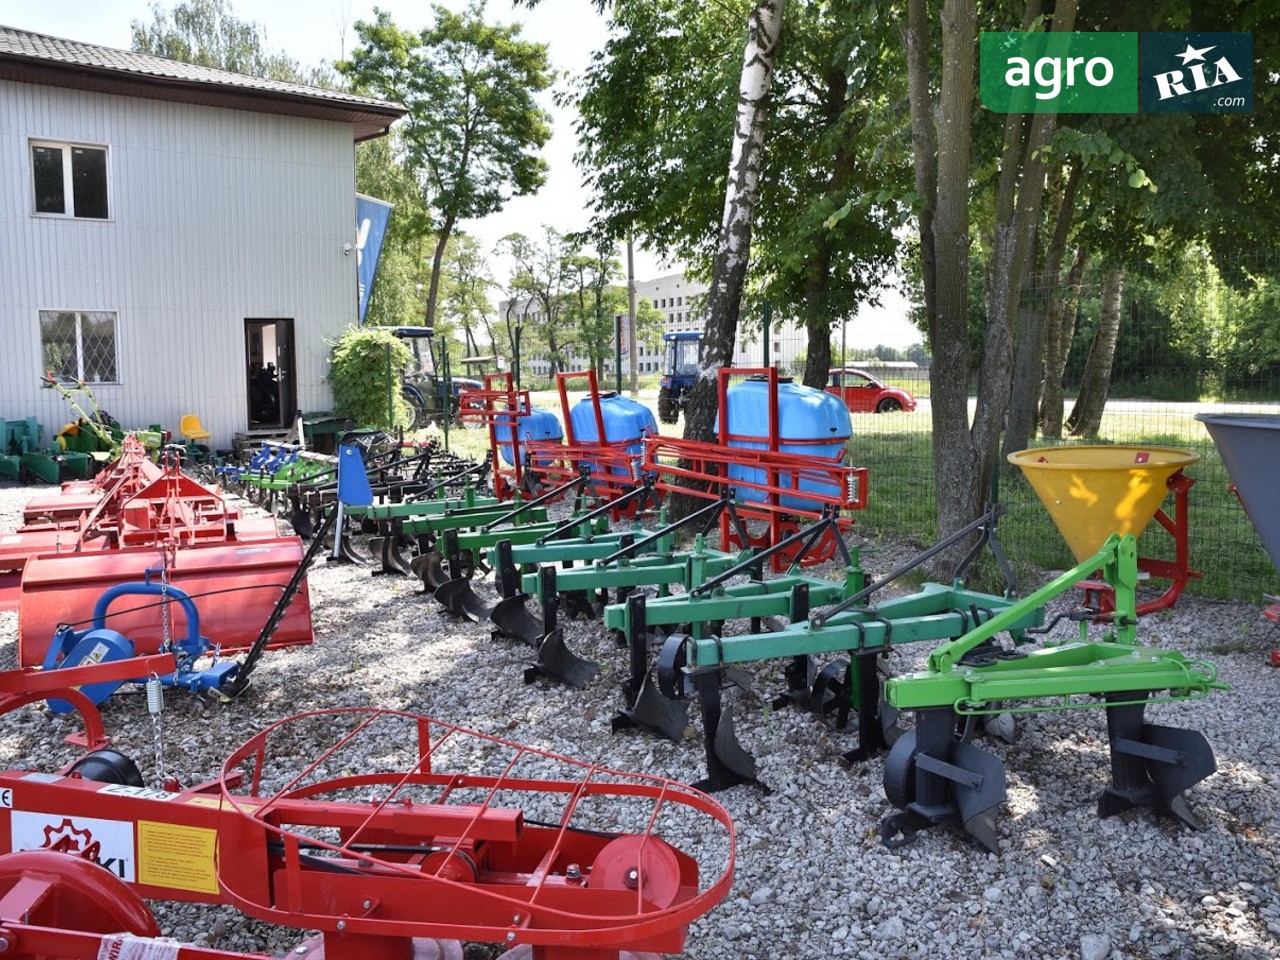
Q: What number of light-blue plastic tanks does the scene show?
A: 3